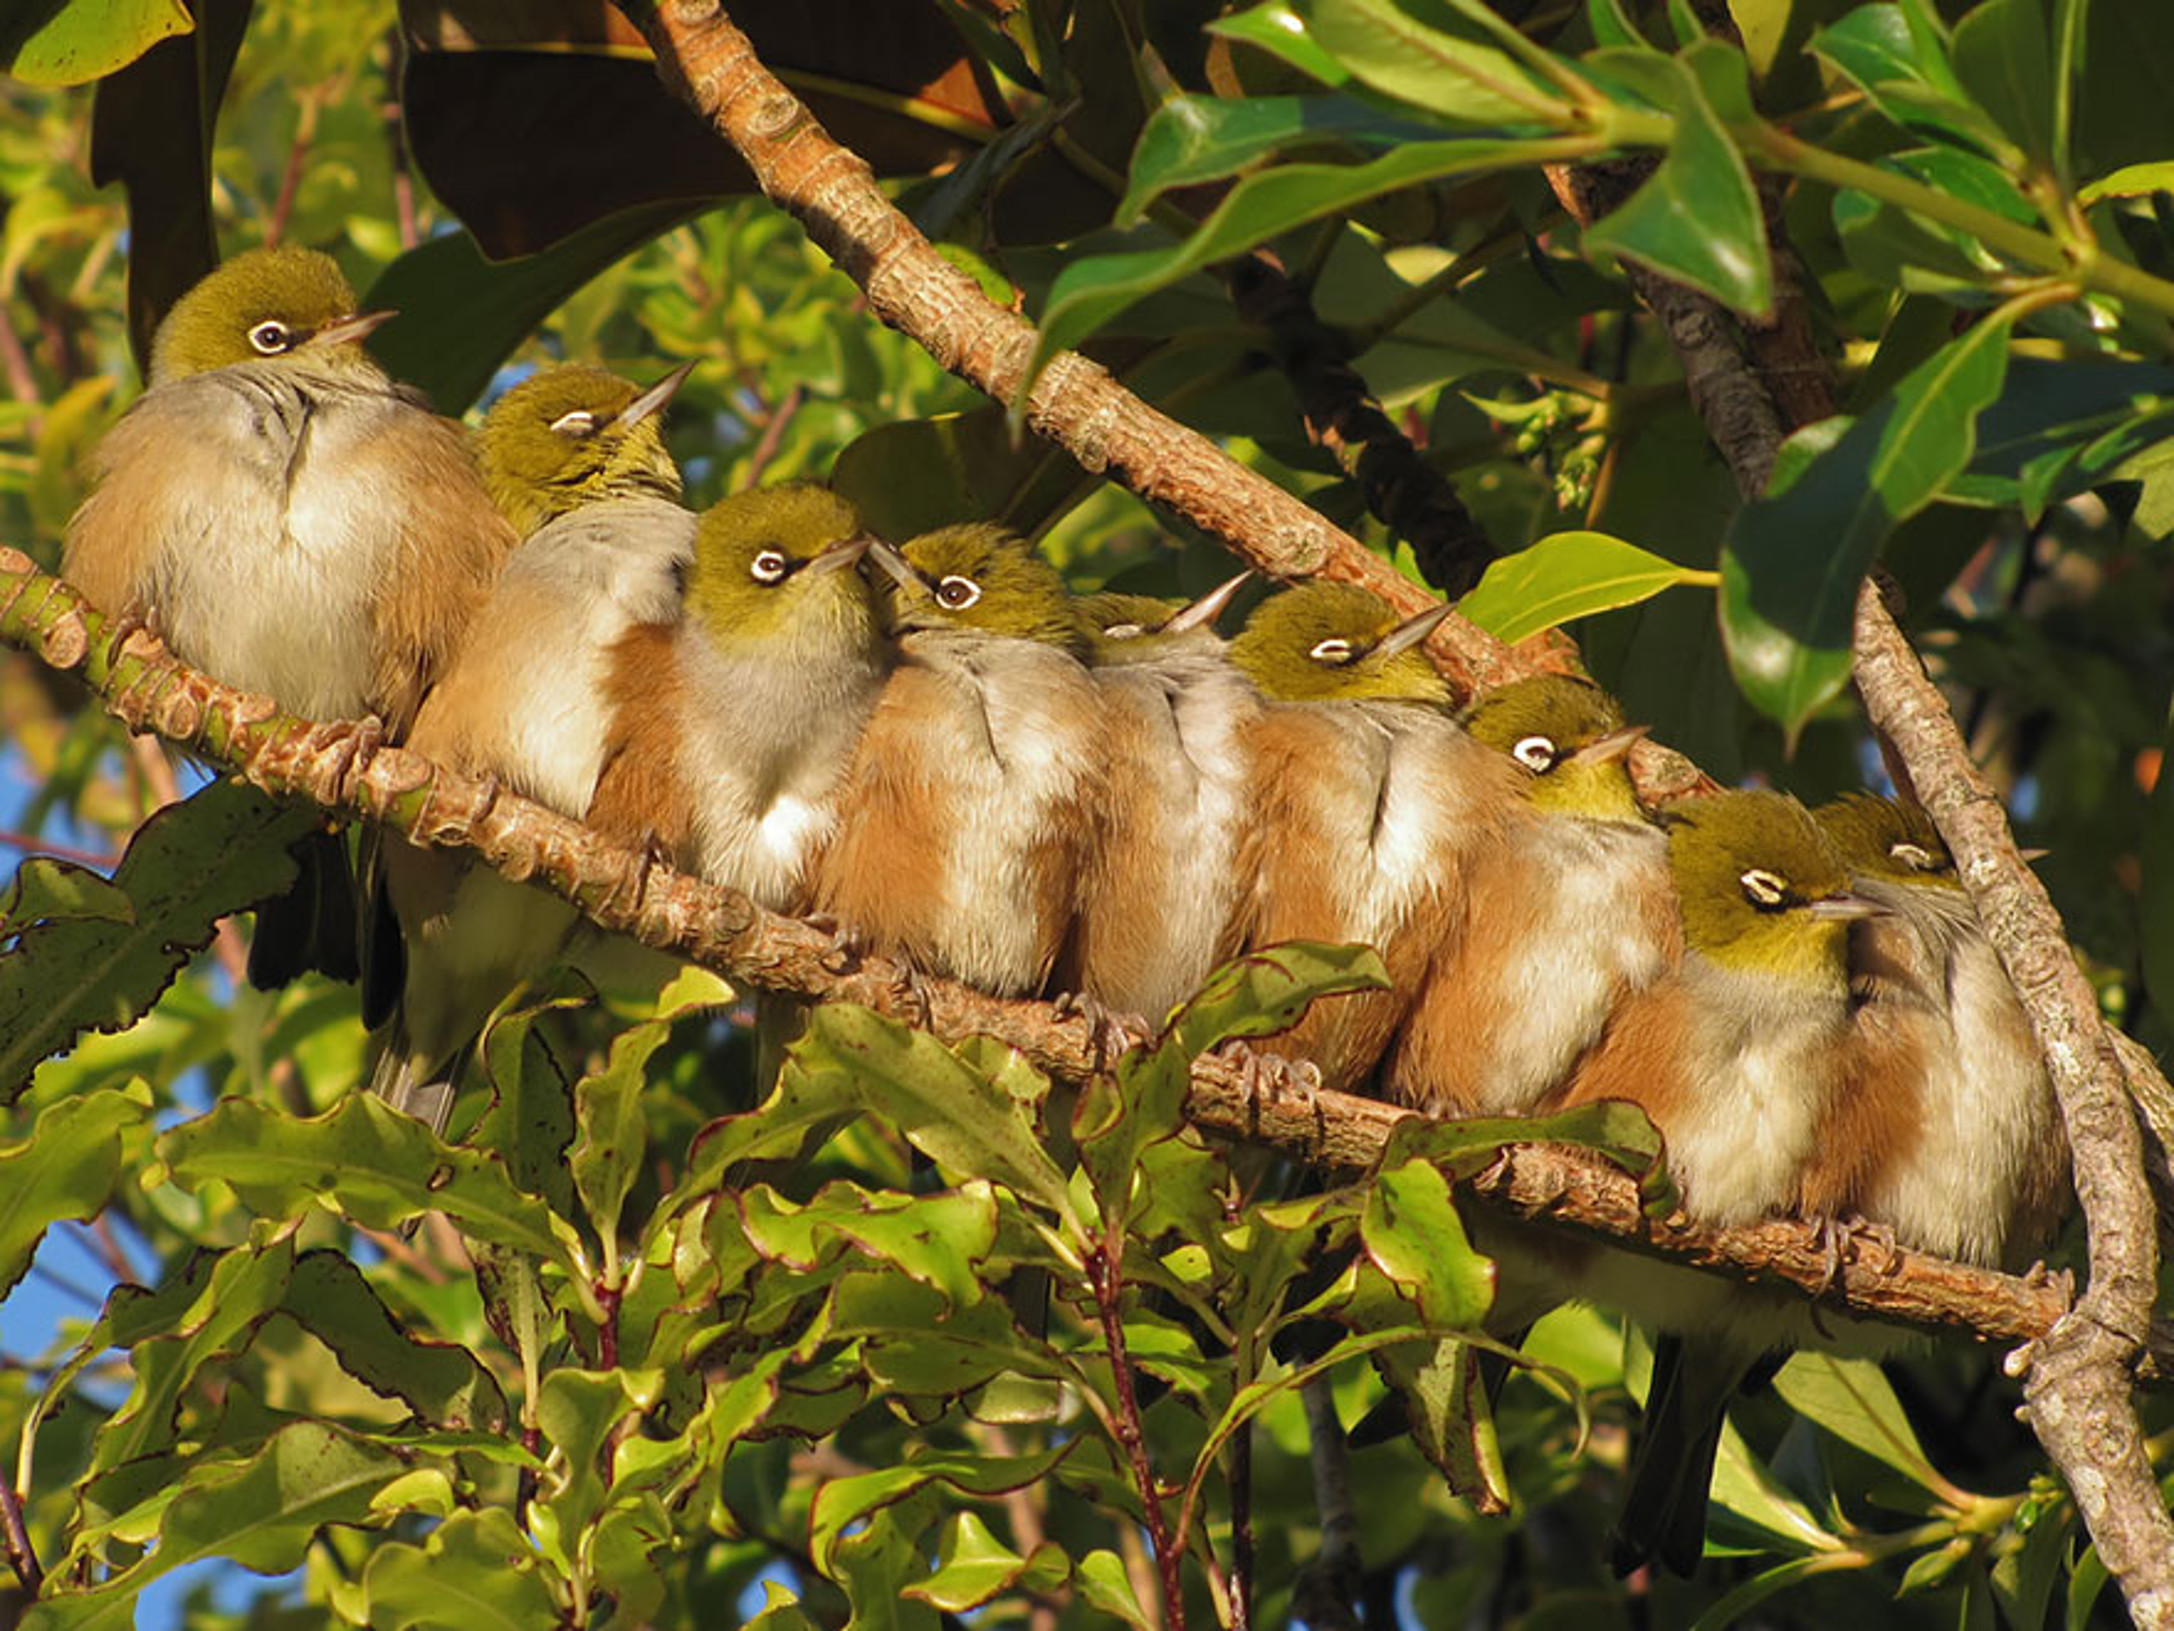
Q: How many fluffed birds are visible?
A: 9